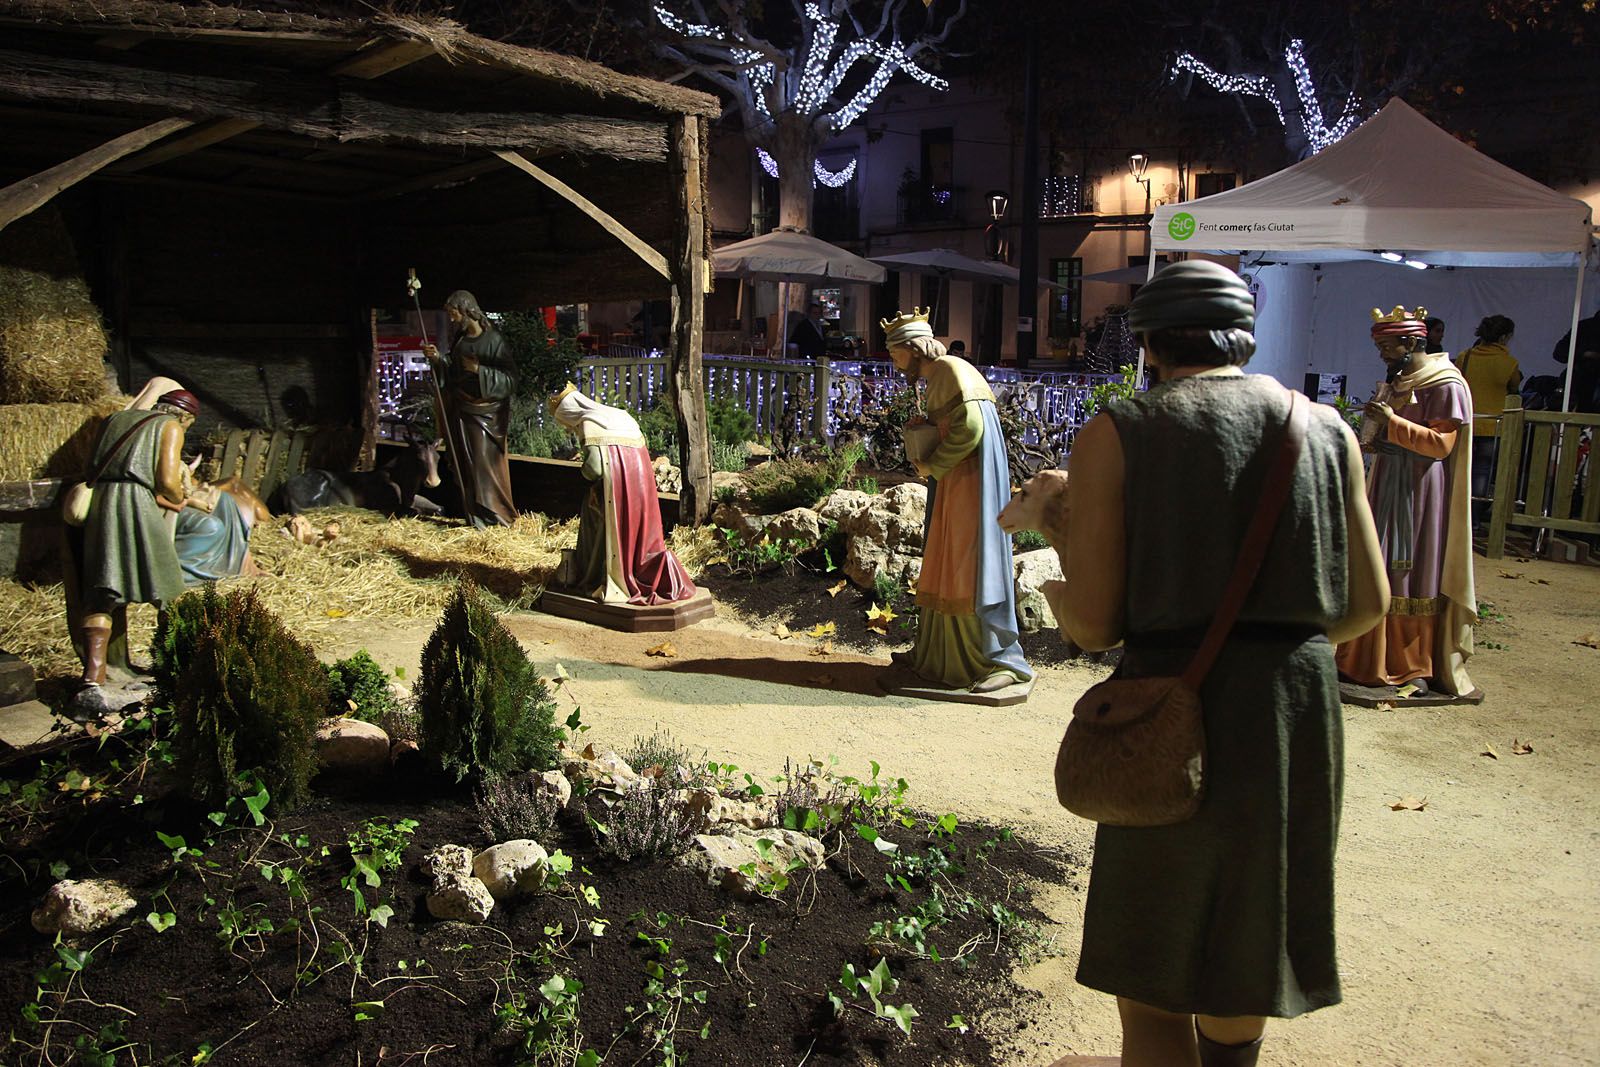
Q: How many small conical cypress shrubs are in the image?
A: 2